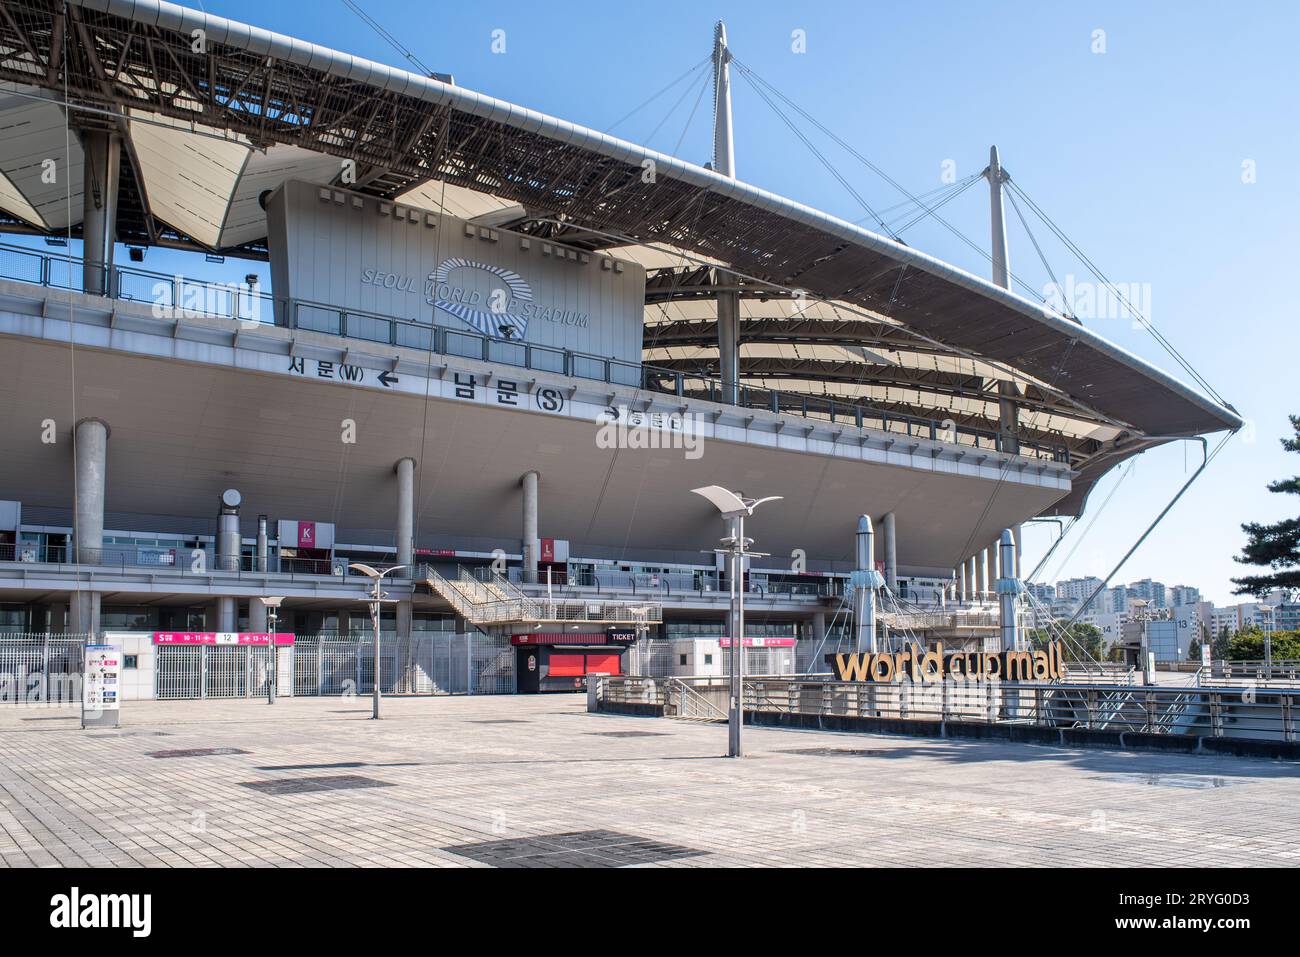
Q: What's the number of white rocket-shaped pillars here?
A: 2